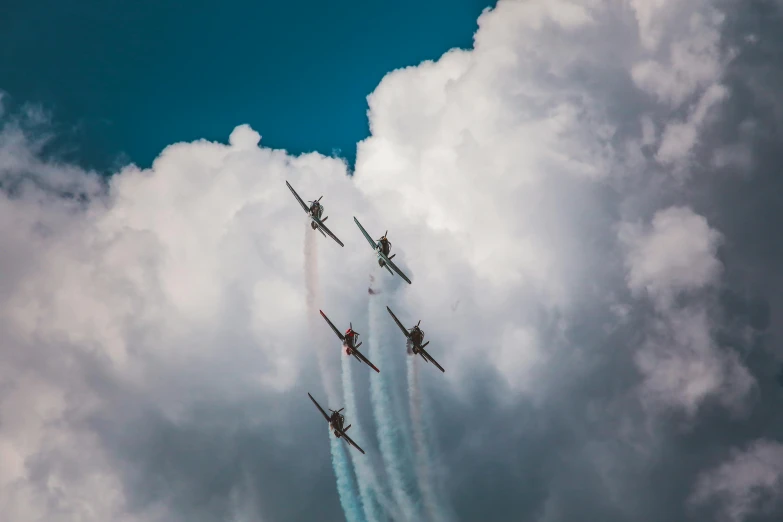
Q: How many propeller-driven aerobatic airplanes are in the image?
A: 5